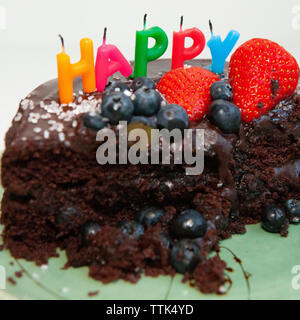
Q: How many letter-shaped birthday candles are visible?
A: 5